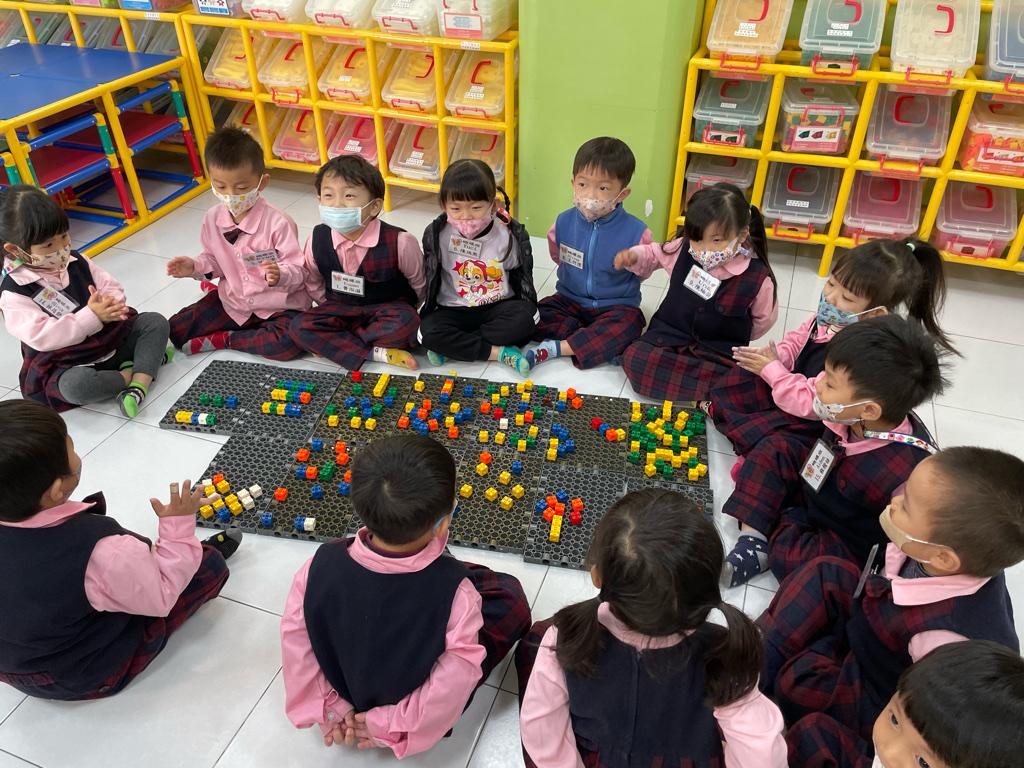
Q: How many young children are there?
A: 13